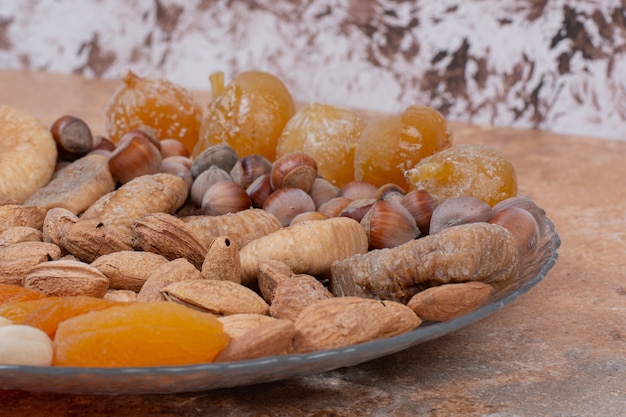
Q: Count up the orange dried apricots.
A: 3